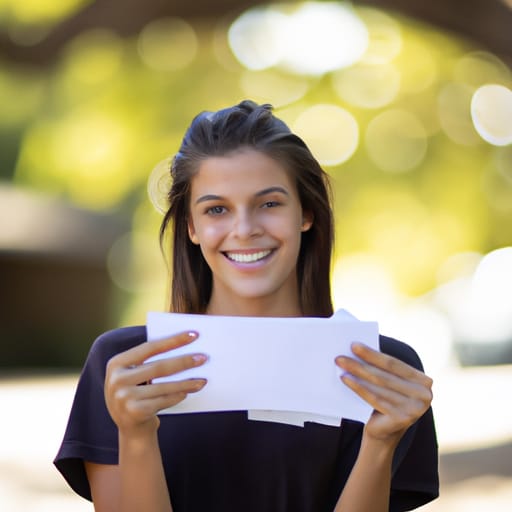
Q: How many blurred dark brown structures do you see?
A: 2